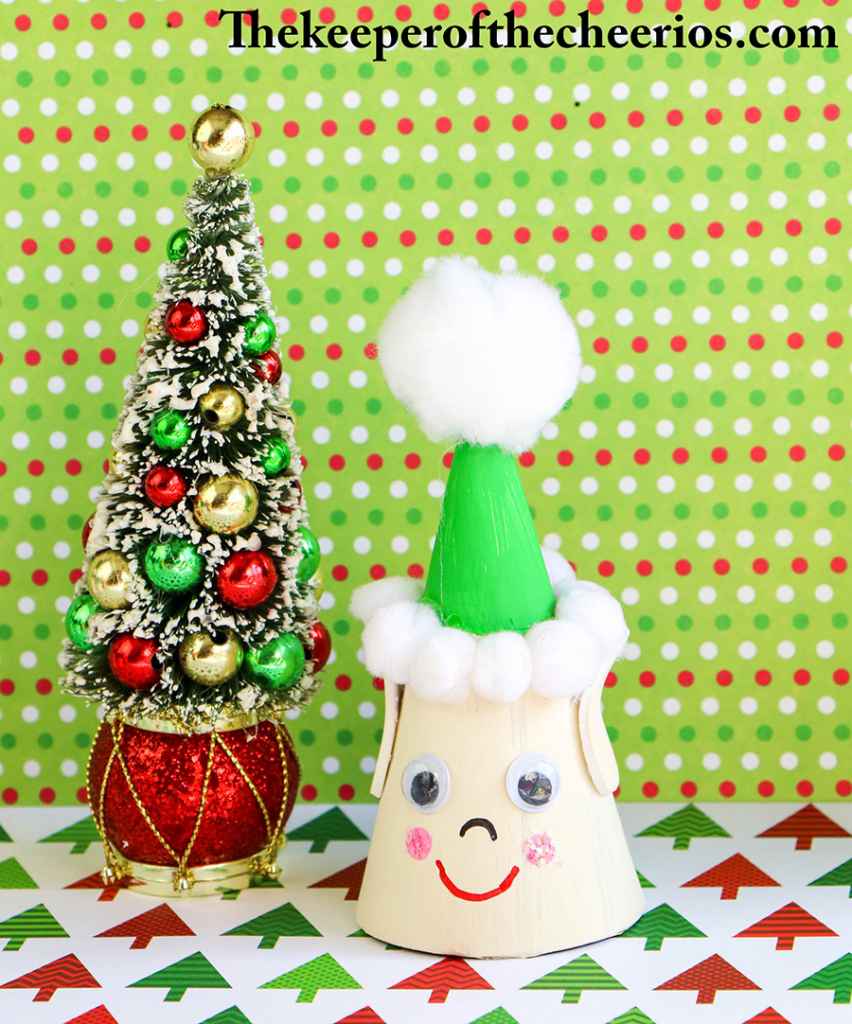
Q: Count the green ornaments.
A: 8